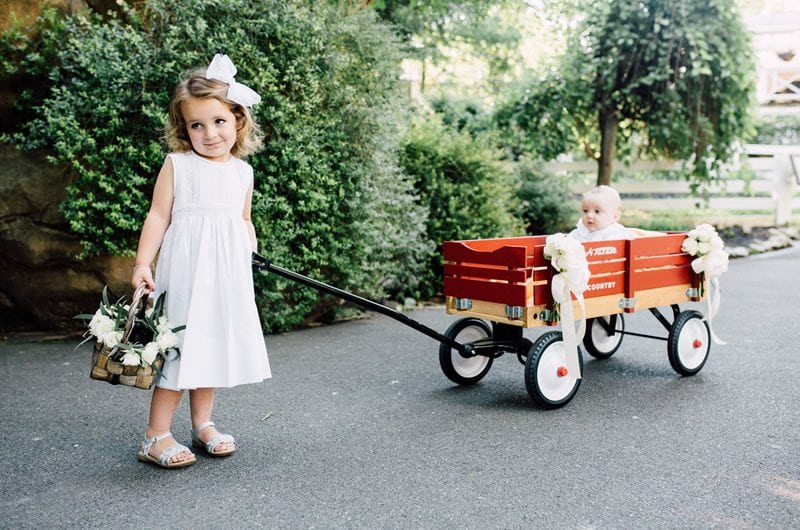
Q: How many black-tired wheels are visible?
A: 4